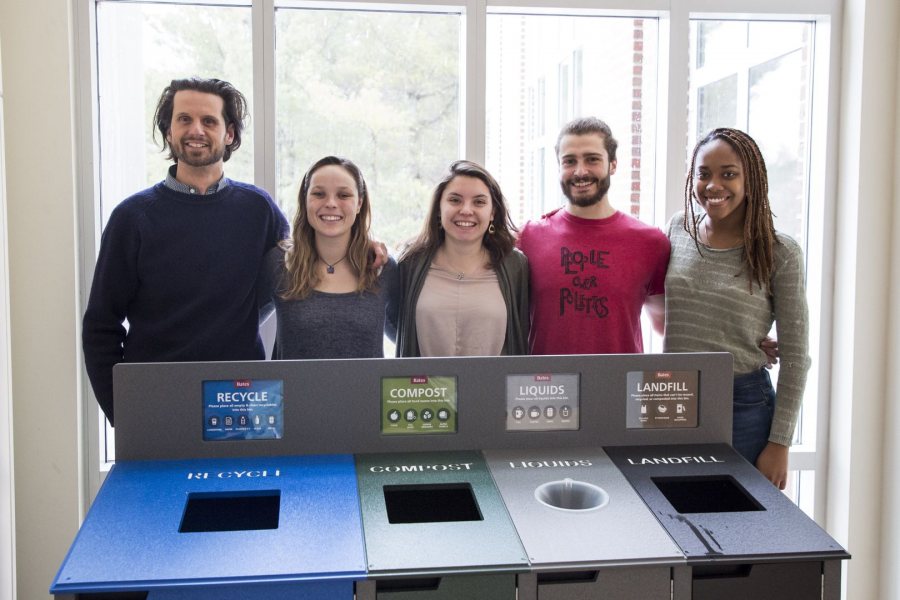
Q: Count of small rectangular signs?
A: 4